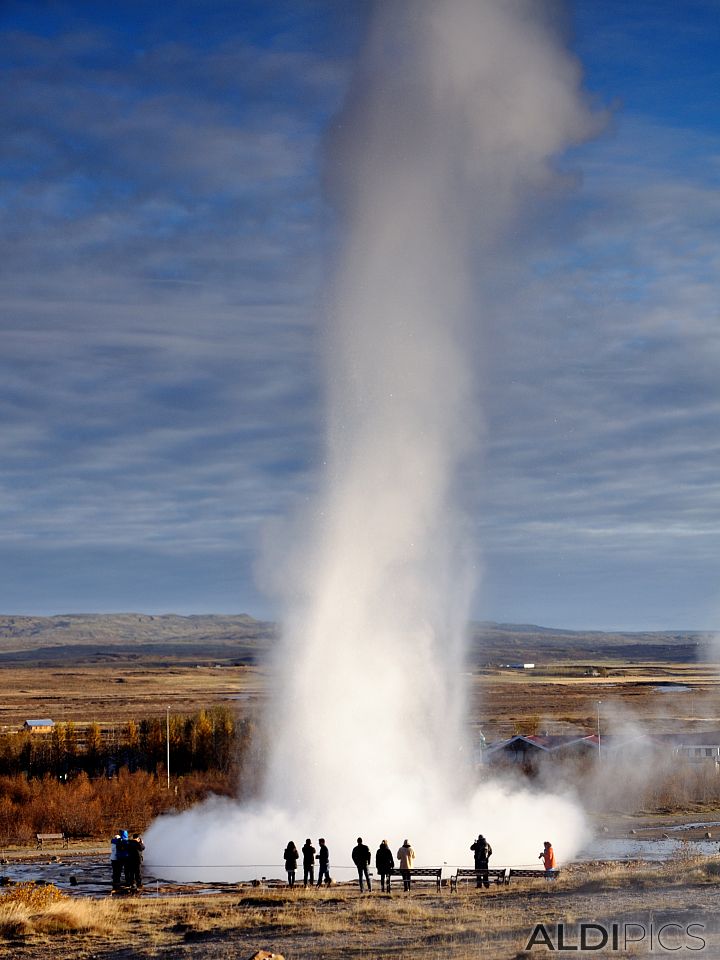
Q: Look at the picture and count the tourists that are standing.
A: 11